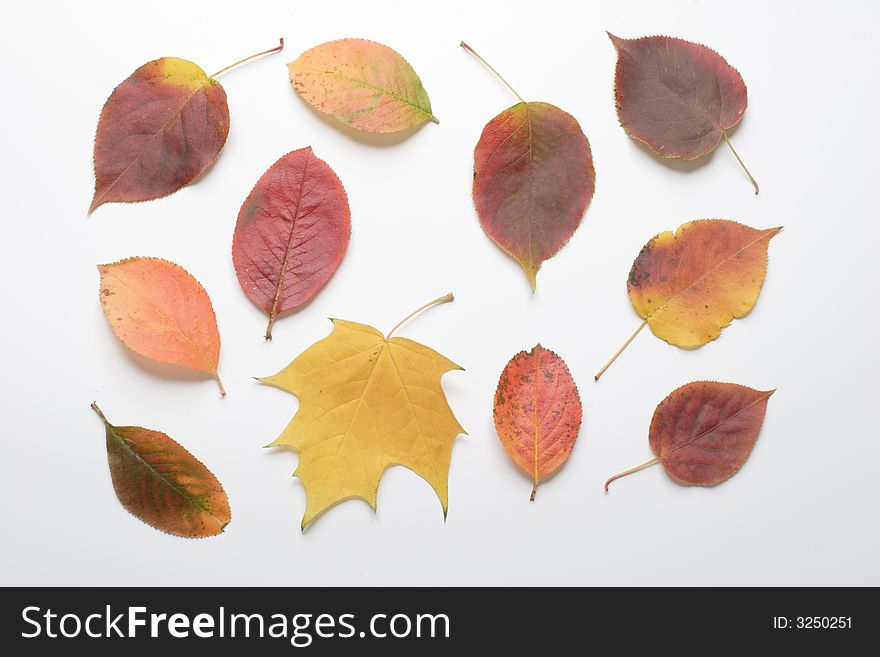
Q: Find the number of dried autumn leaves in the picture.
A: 11